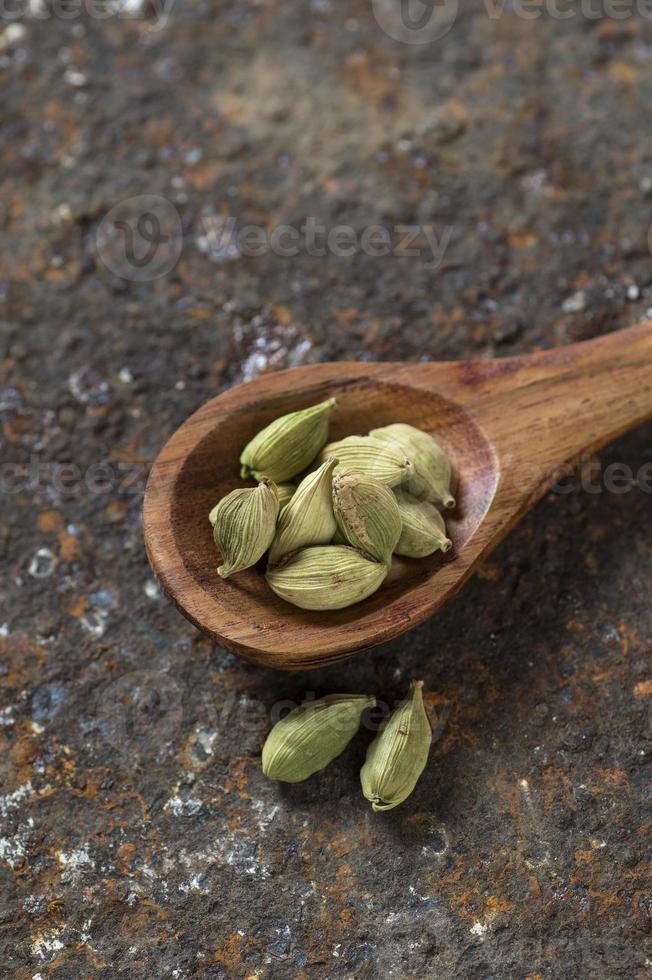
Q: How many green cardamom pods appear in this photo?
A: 11